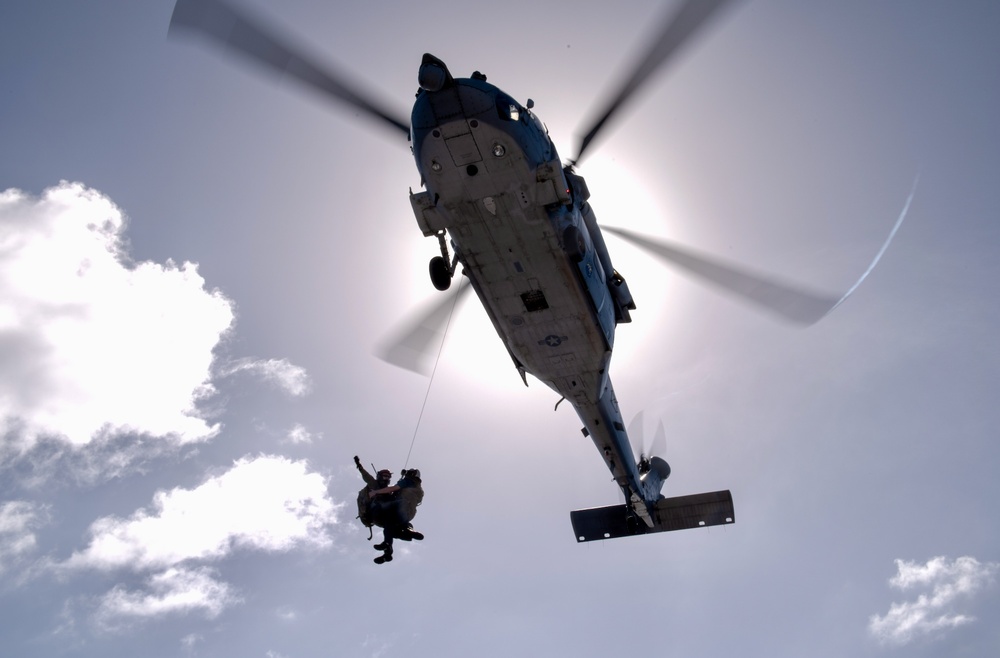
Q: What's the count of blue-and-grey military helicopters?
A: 1